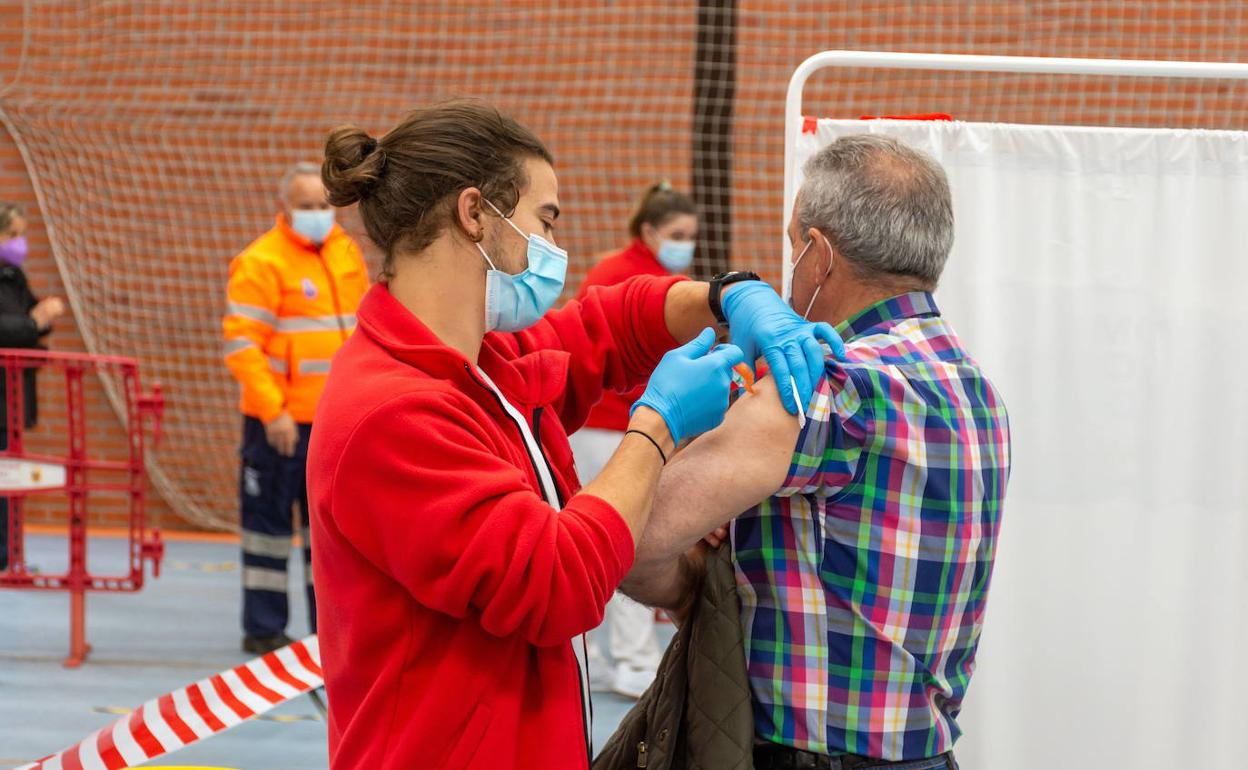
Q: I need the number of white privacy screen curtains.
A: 1